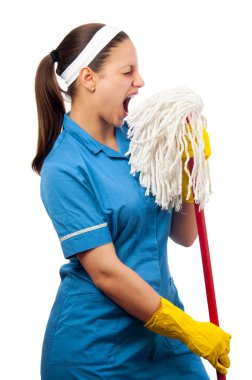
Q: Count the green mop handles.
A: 0